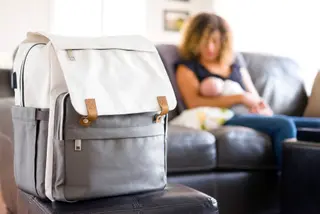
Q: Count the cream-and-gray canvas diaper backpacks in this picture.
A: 1